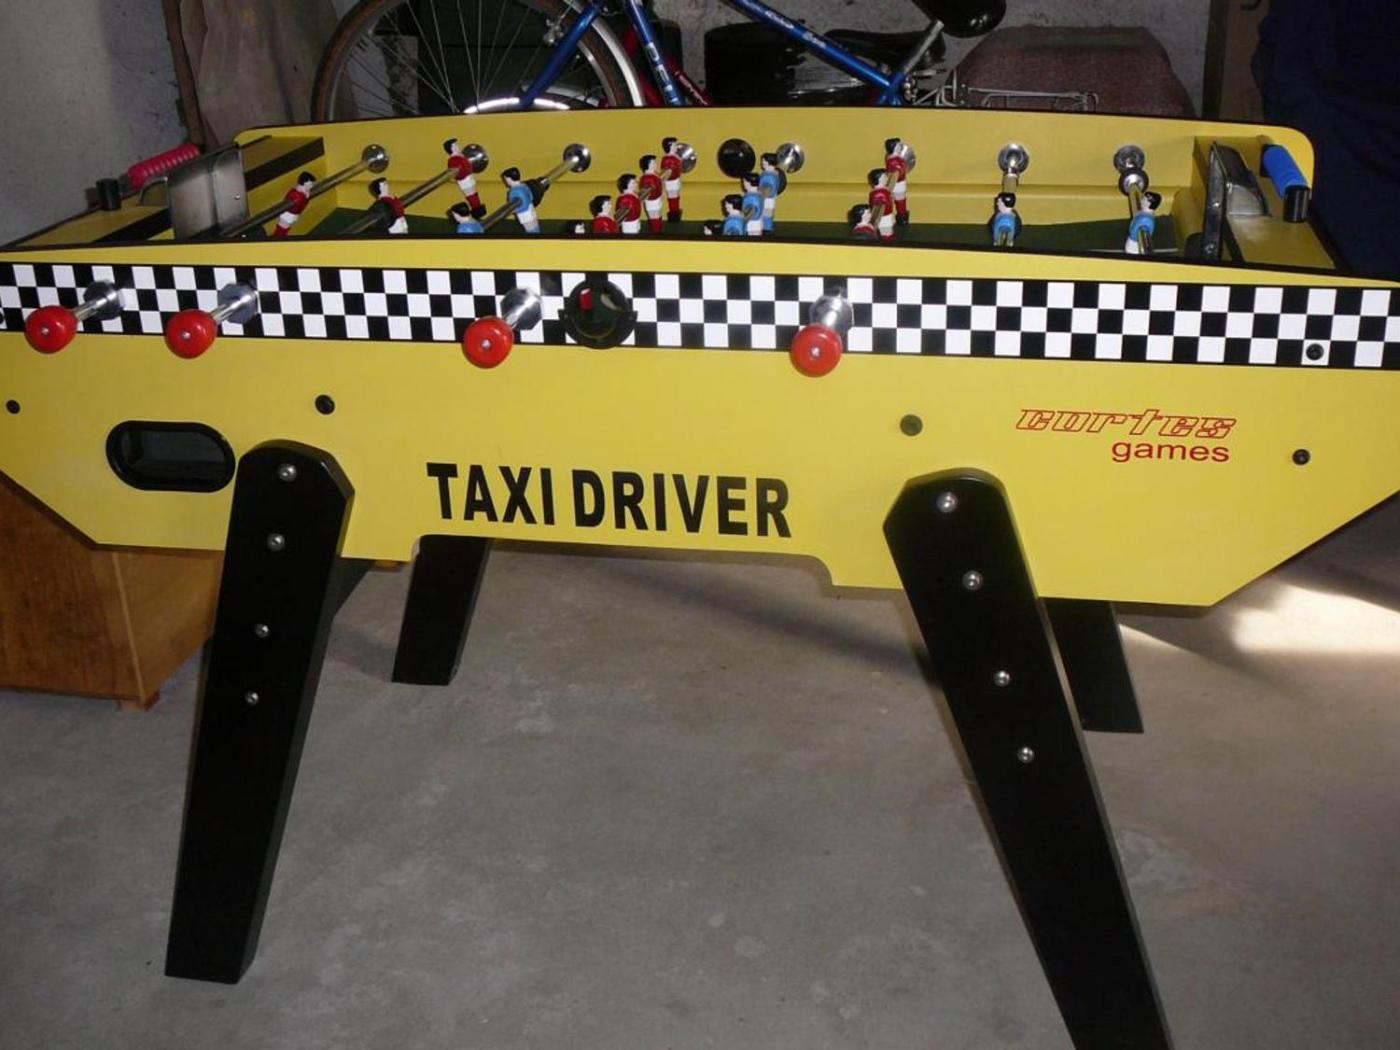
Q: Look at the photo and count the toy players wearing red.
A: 10